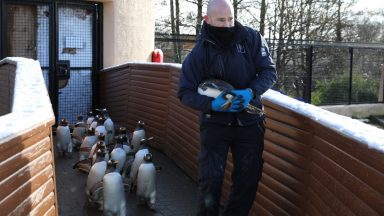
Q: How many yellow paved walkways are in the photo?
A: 0